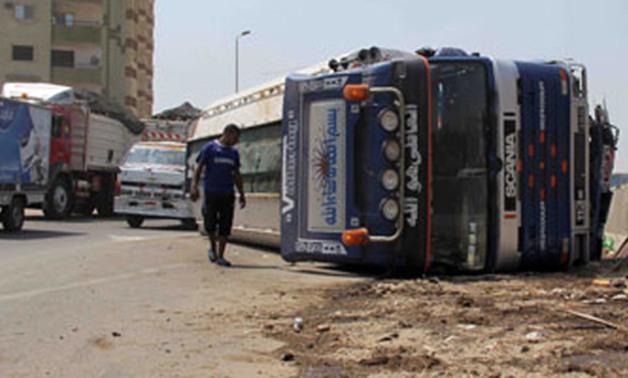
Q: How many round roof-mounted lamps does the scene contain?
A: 4